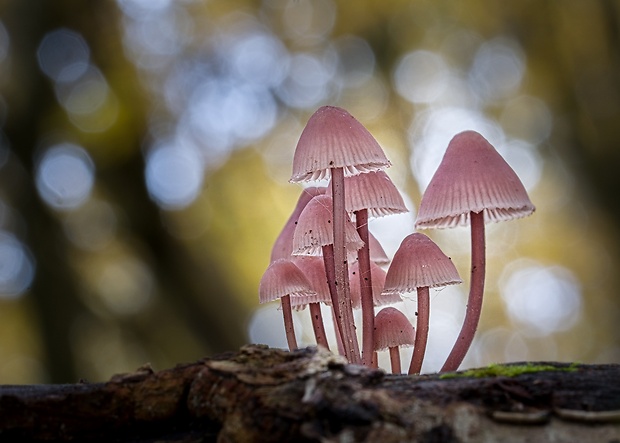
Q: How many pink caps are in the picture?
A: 11